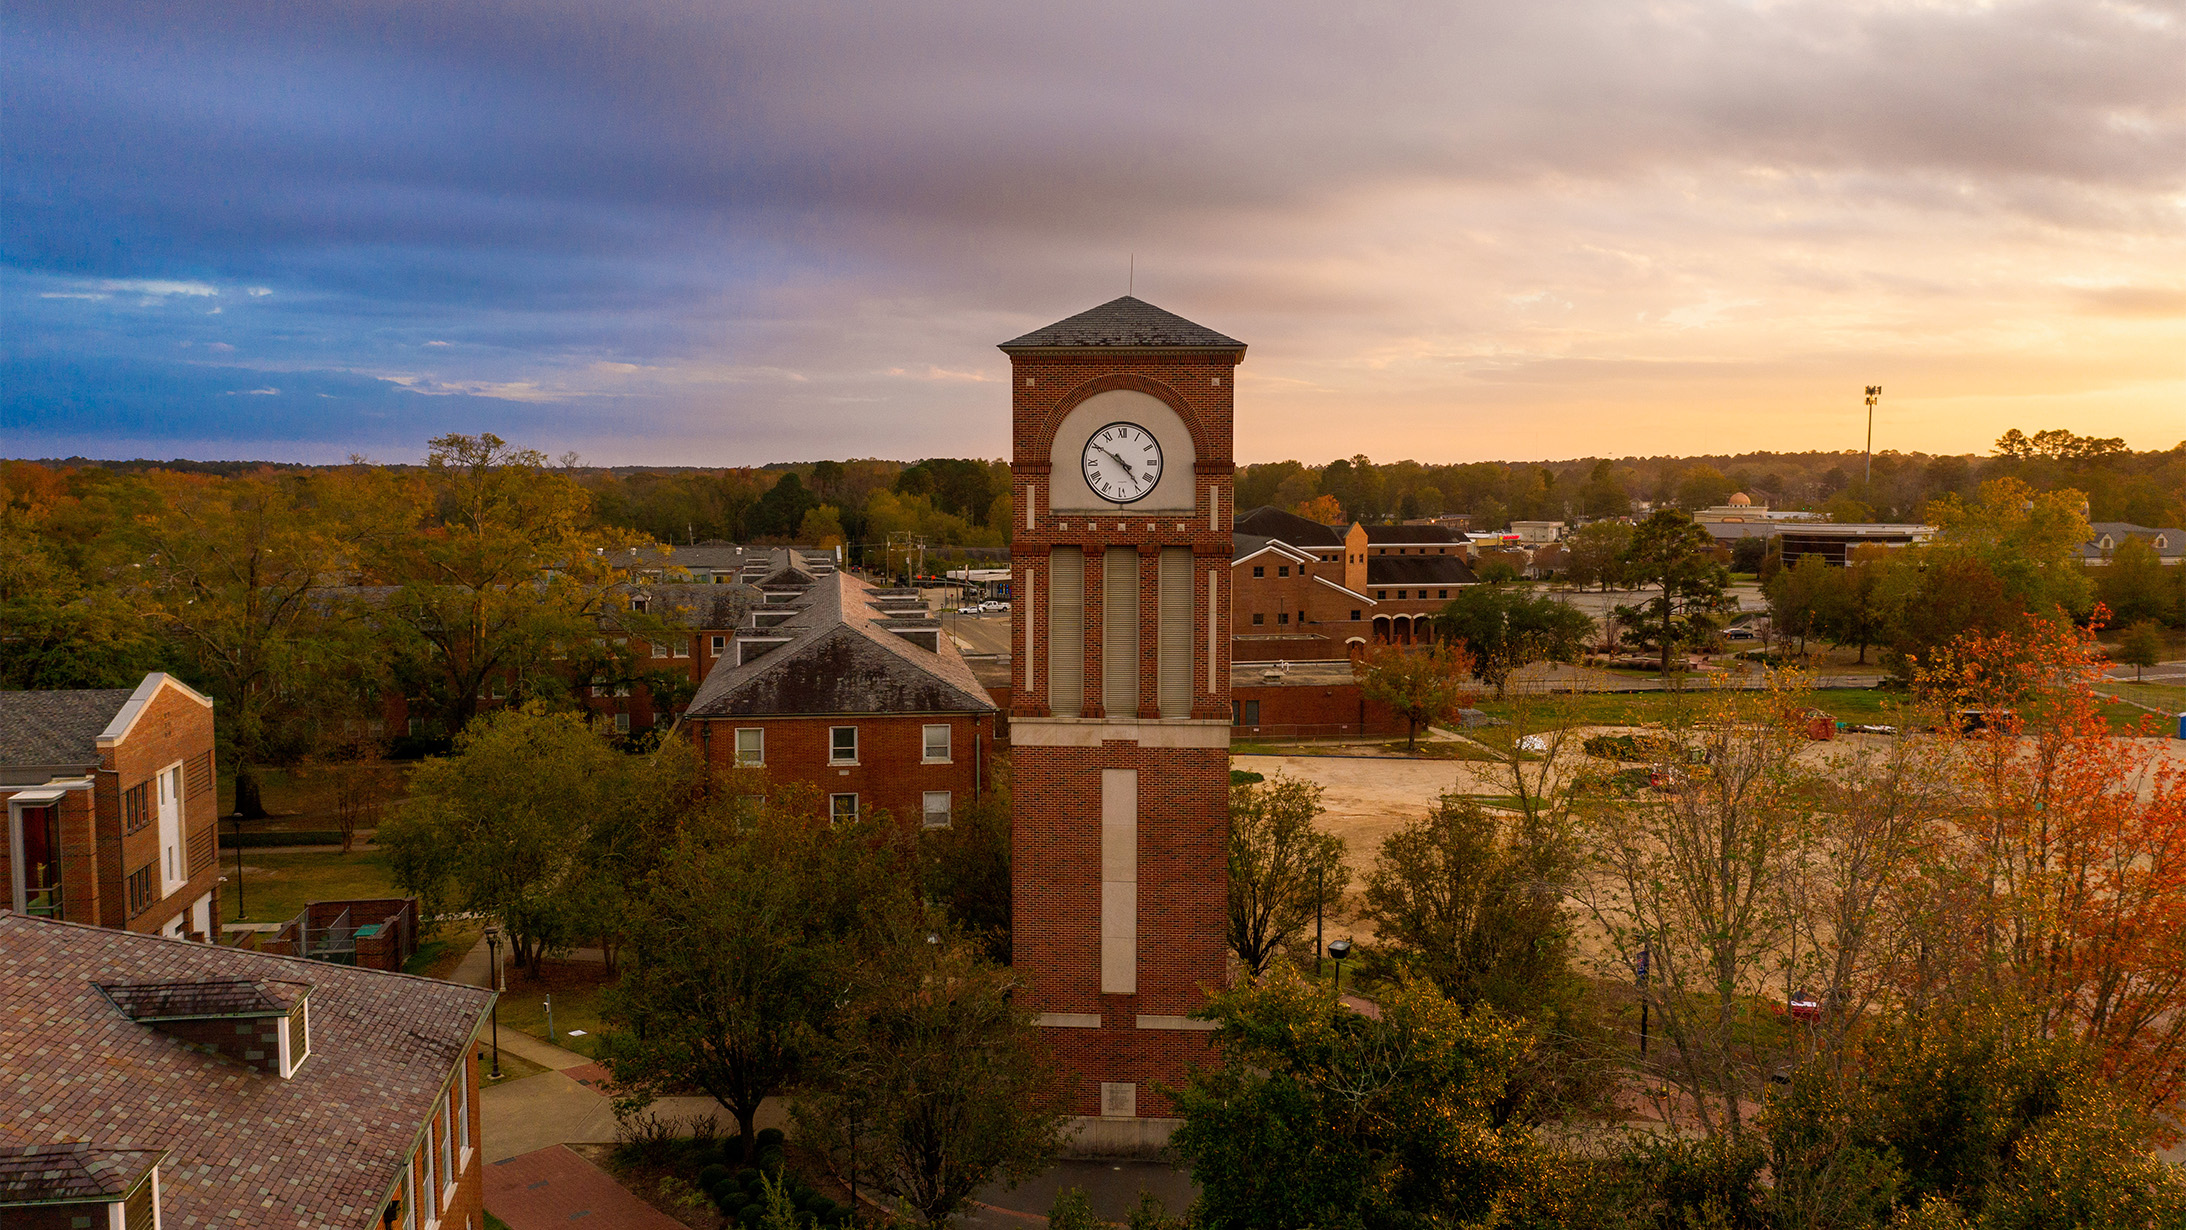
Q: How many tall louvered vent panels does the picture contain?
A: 3